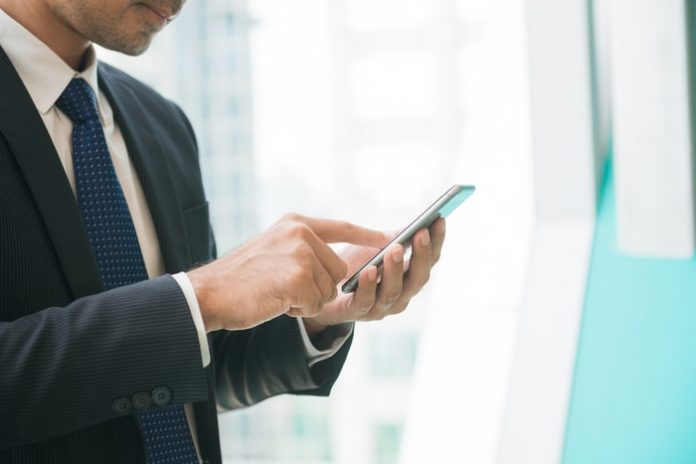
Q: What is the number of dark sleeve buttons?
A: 3